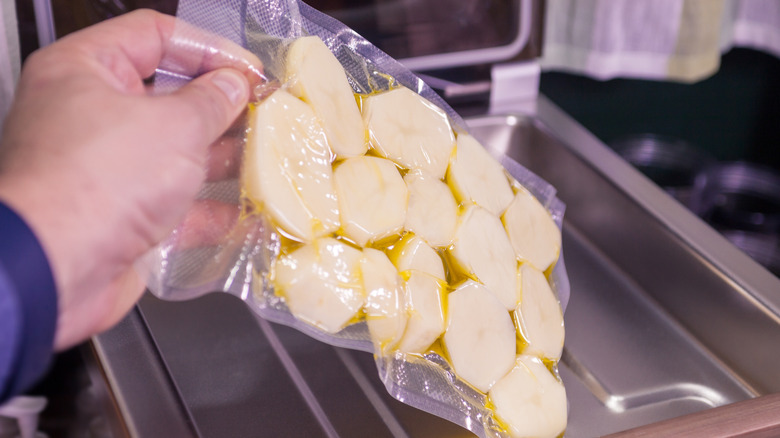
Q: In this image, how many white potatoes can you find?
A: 15